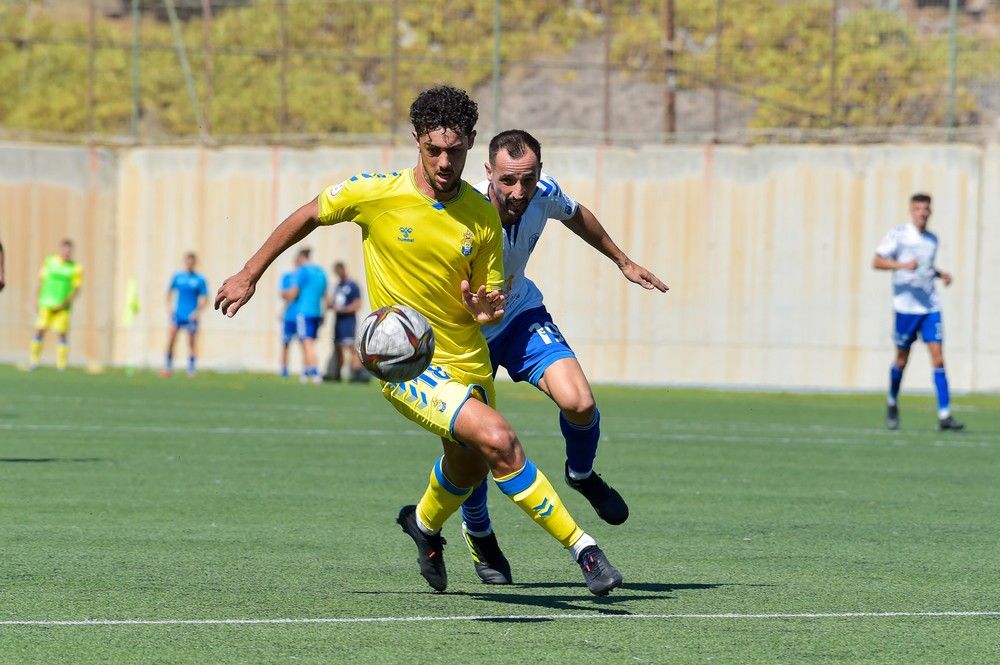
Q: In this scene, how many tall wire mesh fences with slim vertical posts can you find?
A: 1